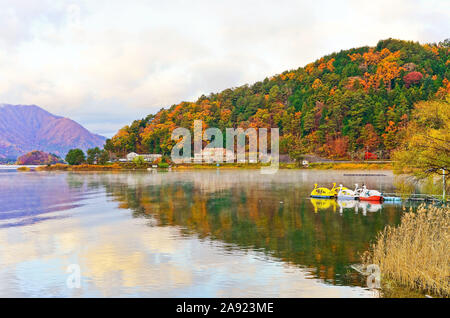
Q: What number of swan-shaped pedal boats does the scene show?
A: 5